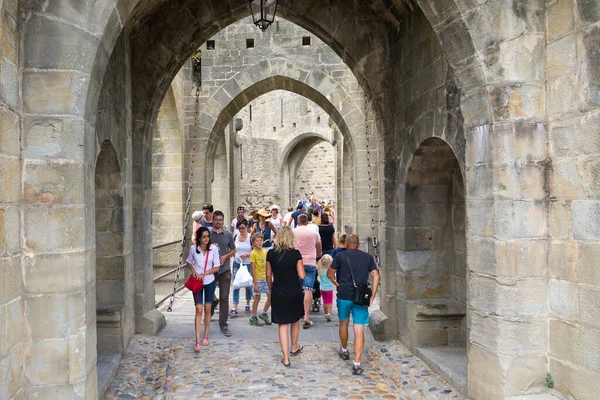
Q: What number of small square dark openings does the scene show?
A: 3